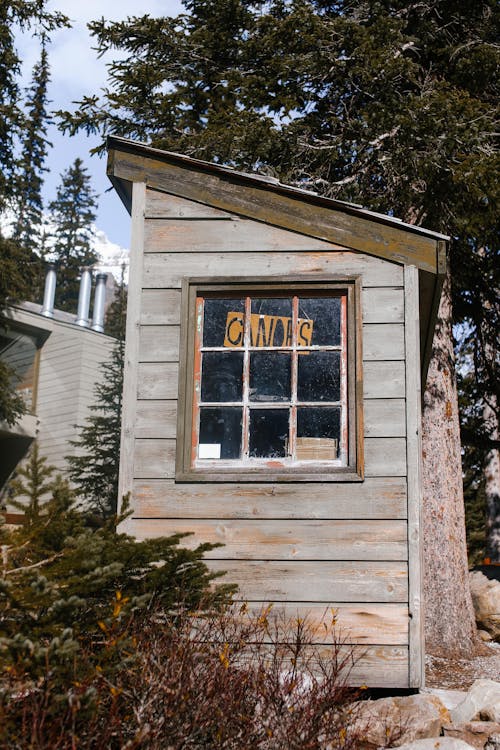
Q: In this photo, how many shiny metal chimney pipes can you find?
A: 3